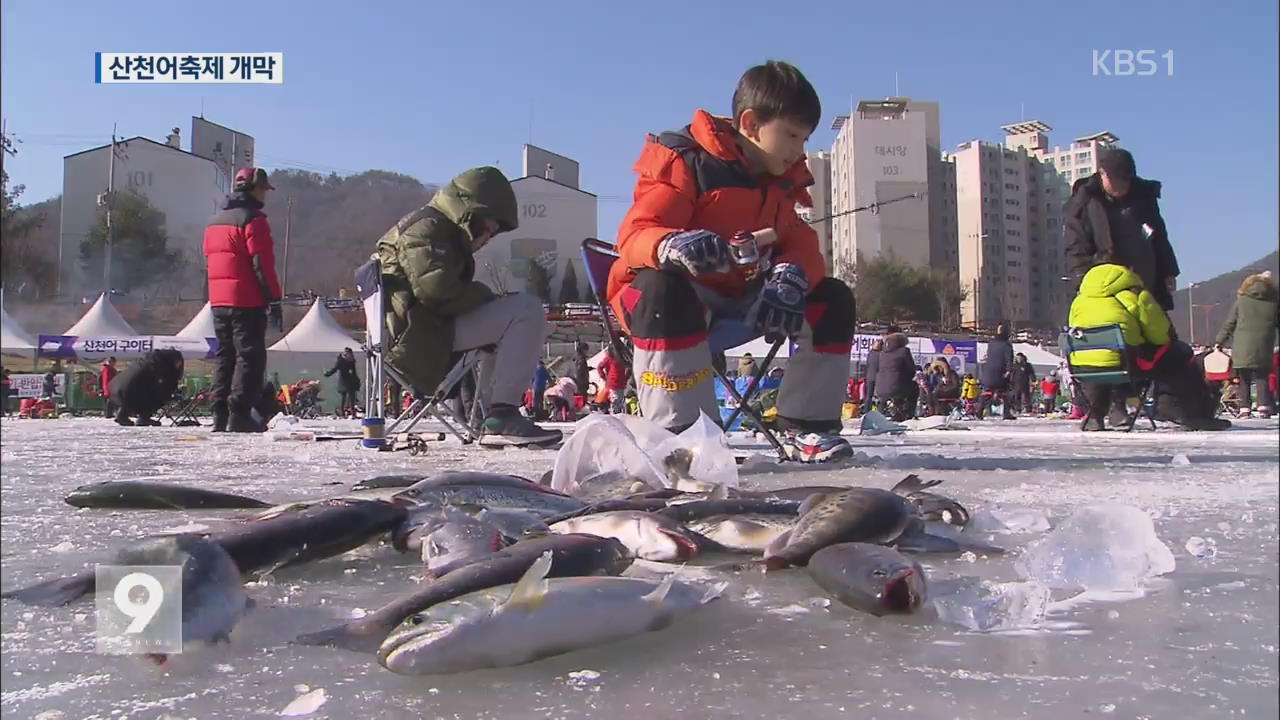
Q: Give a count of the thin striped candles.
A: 0